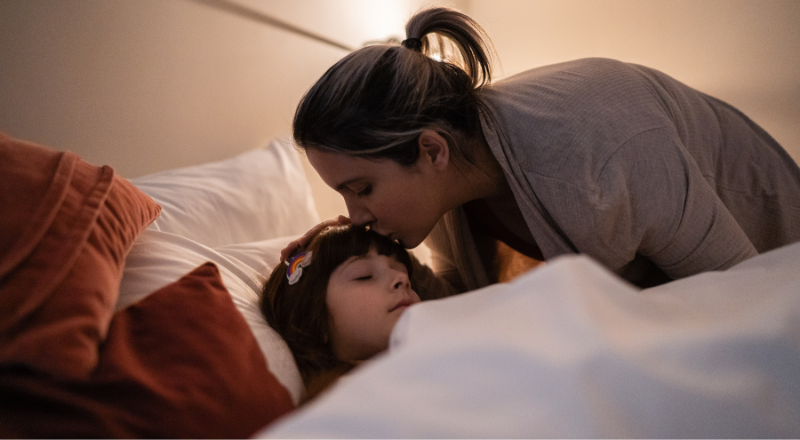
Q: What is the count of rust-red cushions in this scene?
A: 2